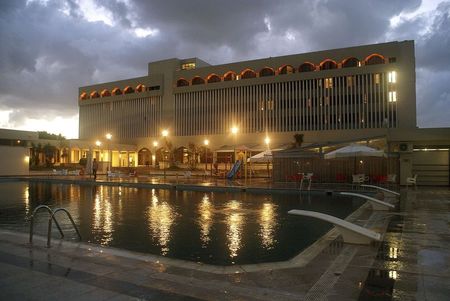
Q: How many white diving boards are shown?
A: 3